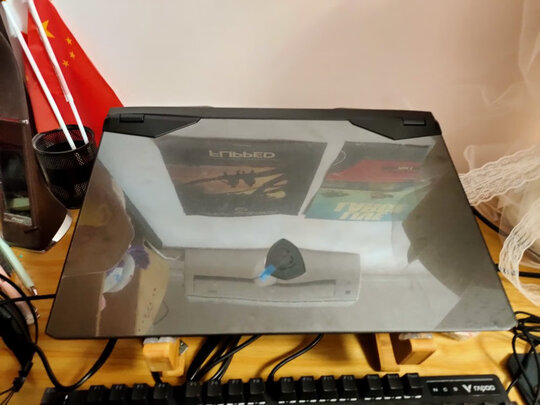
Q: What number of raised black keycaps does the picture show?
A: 15